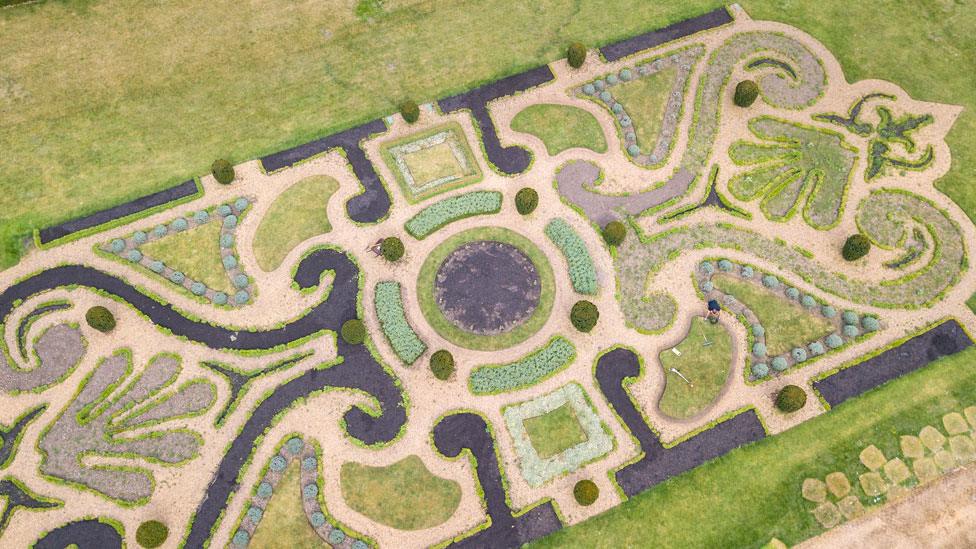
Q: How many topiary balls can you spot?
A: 15